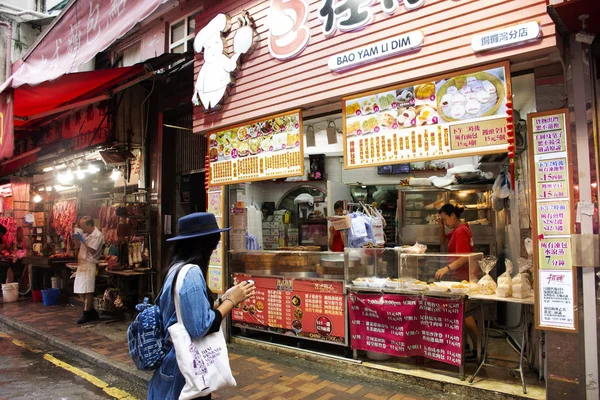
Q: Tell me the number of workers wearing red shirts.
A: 2